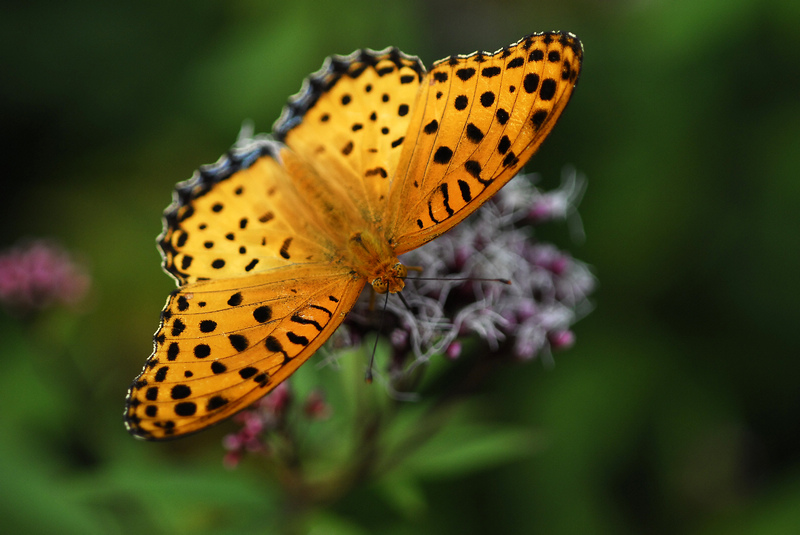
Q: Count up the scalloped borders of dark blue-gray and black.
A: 2